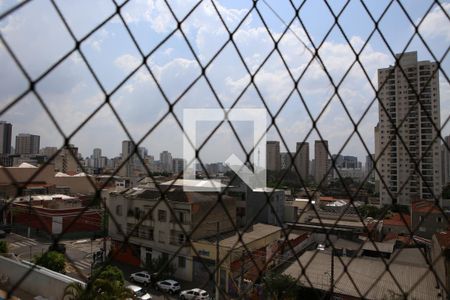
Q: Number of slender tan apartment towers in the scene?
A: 3